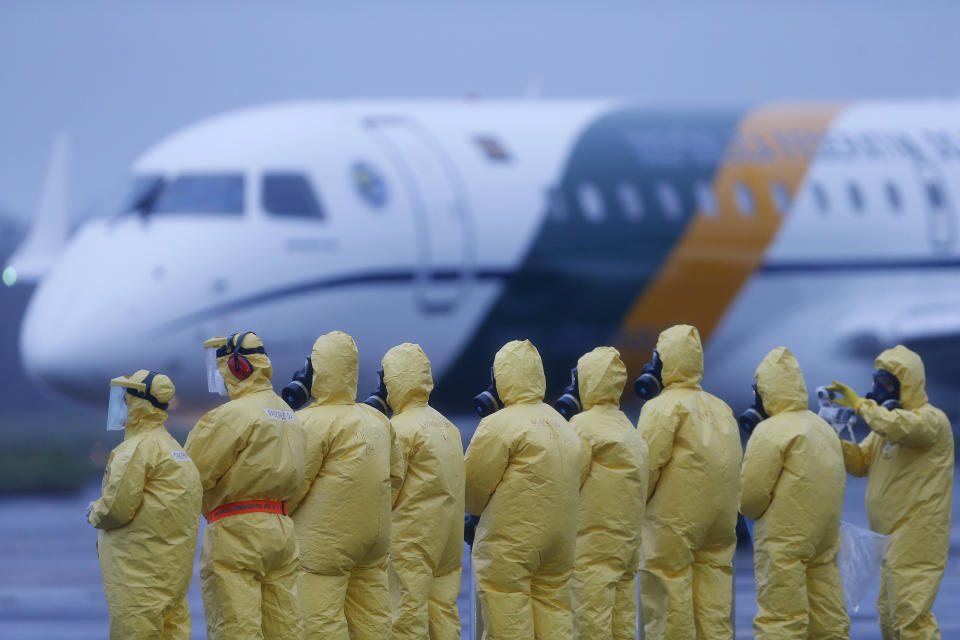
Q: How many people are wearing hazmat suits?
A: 9